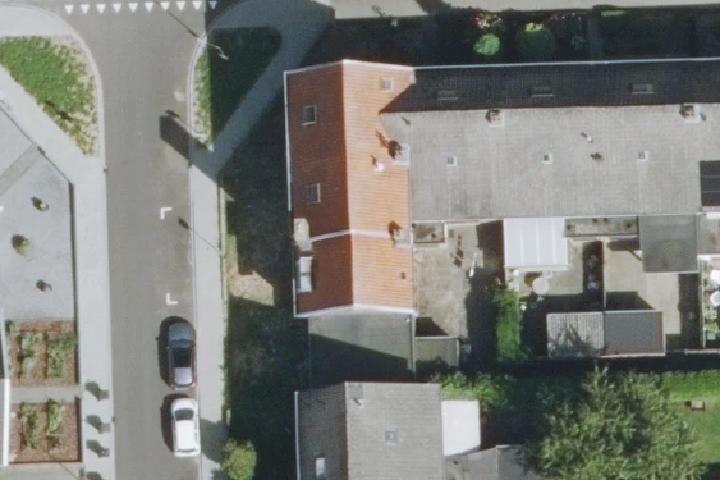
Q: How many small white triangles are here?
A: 10